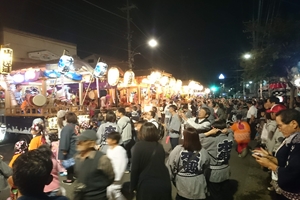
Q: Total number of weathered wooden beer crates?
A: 0